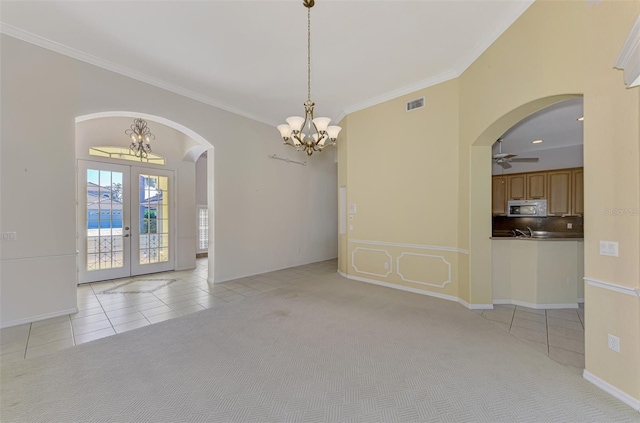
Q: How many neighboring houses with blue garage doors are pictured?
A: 1